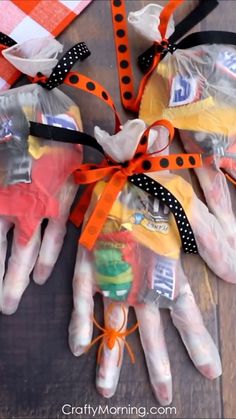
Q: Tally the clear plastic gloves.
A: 3